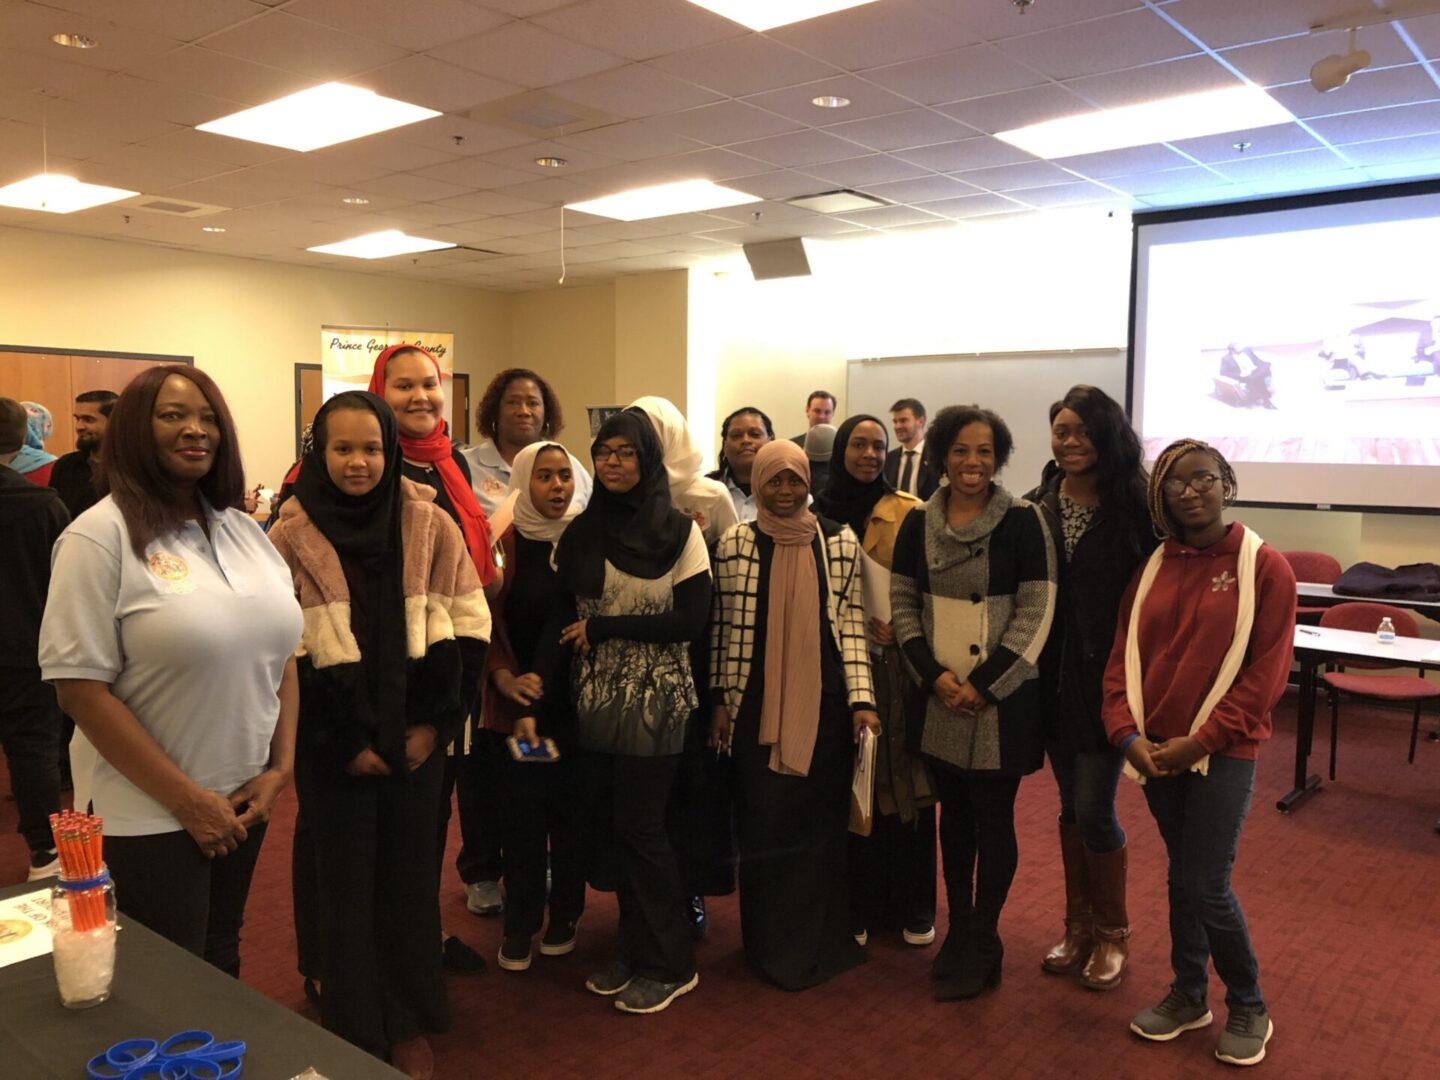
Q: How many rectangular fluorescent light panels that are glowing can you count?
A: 6